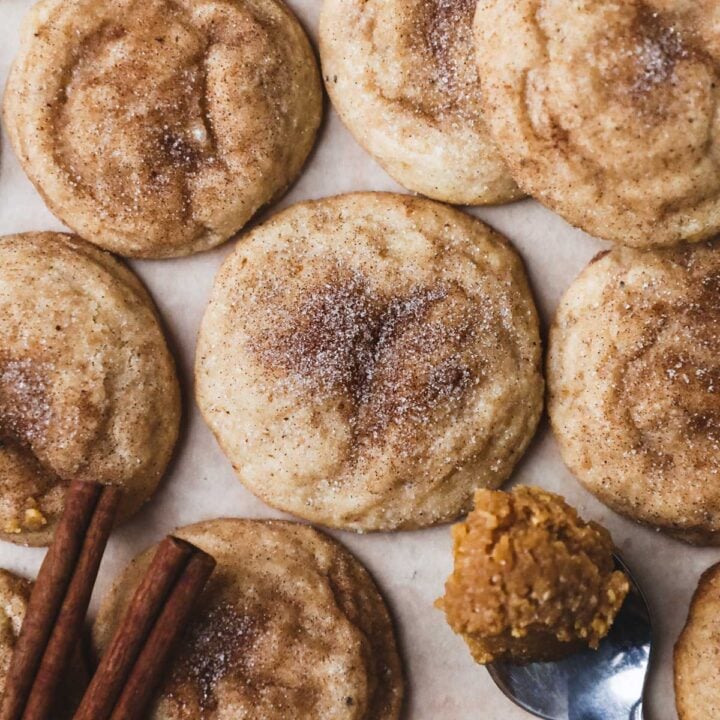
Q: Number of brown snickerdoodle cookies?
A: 9